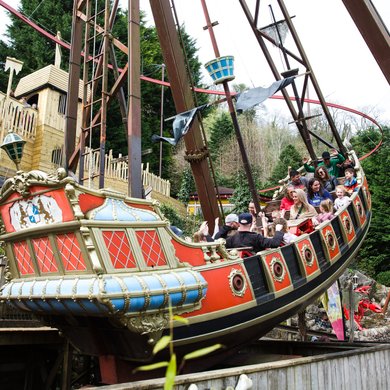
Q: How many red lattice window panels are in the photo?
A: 5